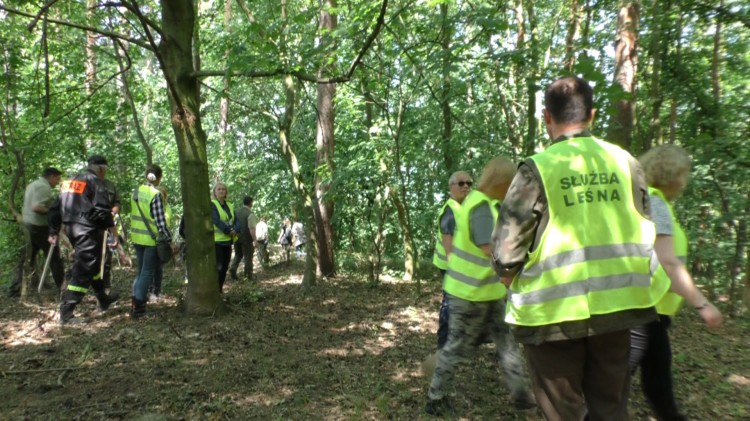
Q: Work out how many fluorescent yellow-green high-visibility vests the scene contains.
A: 7